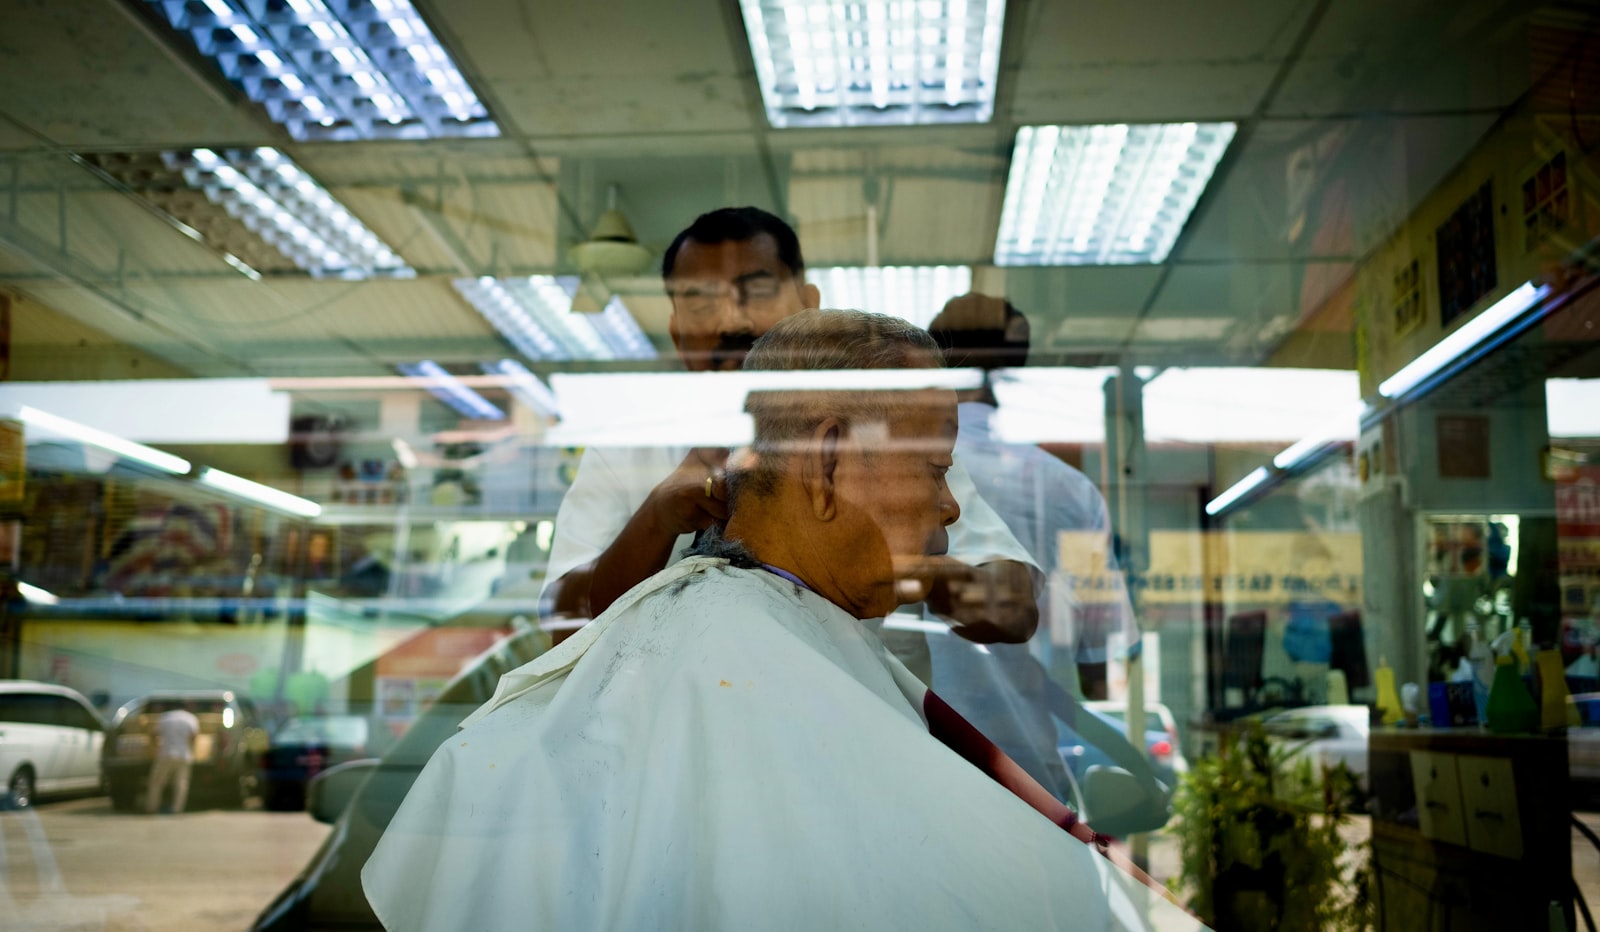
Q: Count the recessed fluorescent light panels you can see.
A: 7